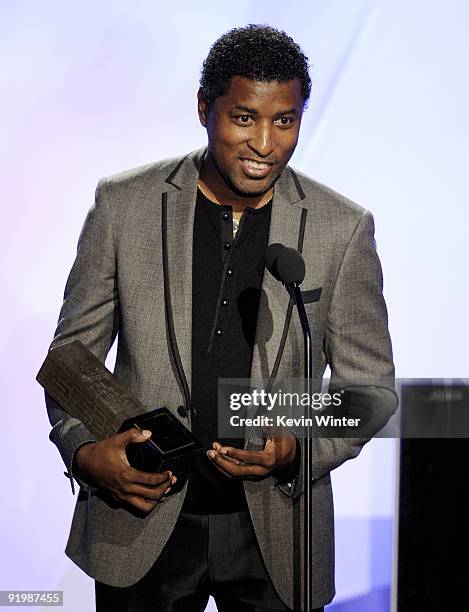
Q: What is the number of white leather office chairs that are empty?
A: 0